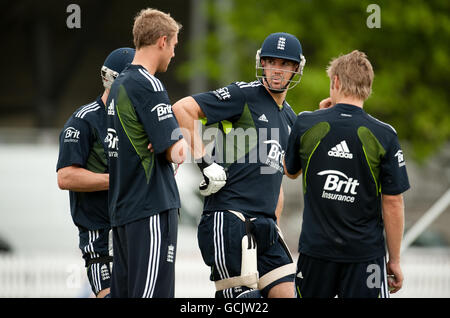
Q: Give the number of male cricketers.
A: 4